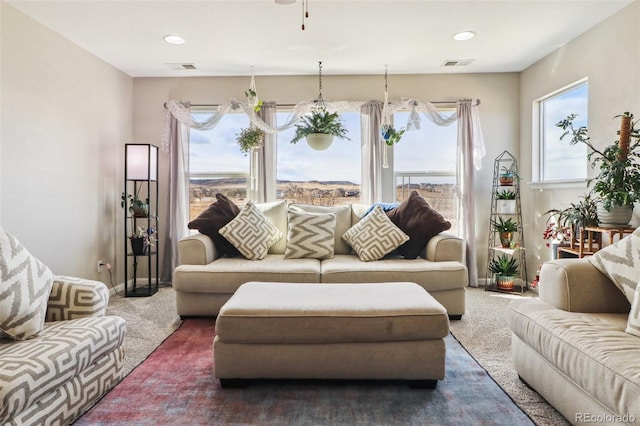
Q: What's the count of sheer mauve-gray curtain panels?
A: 4